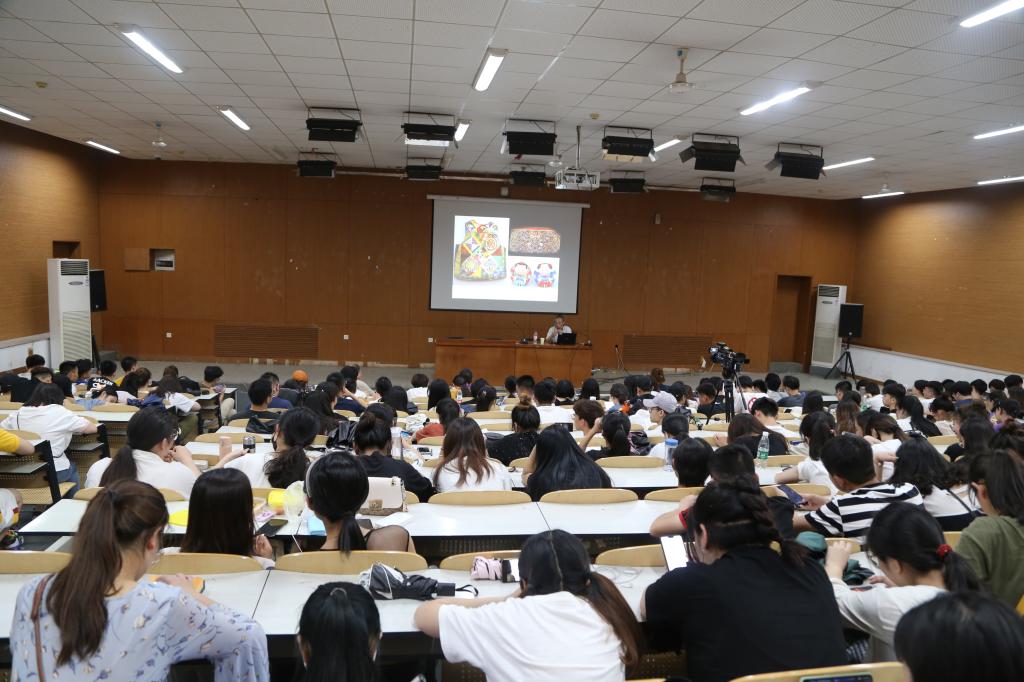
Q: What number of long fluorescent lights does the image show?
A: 13